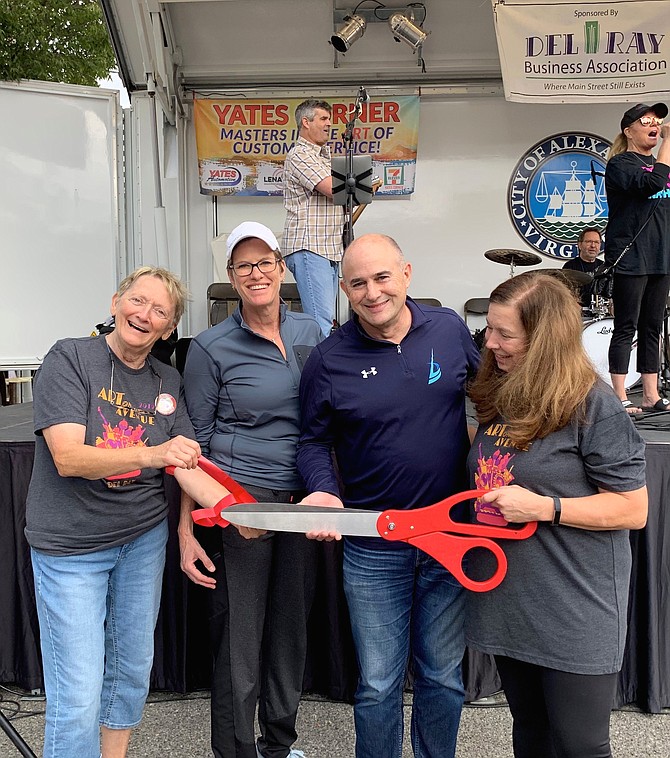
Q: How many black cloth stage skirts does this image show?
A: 1